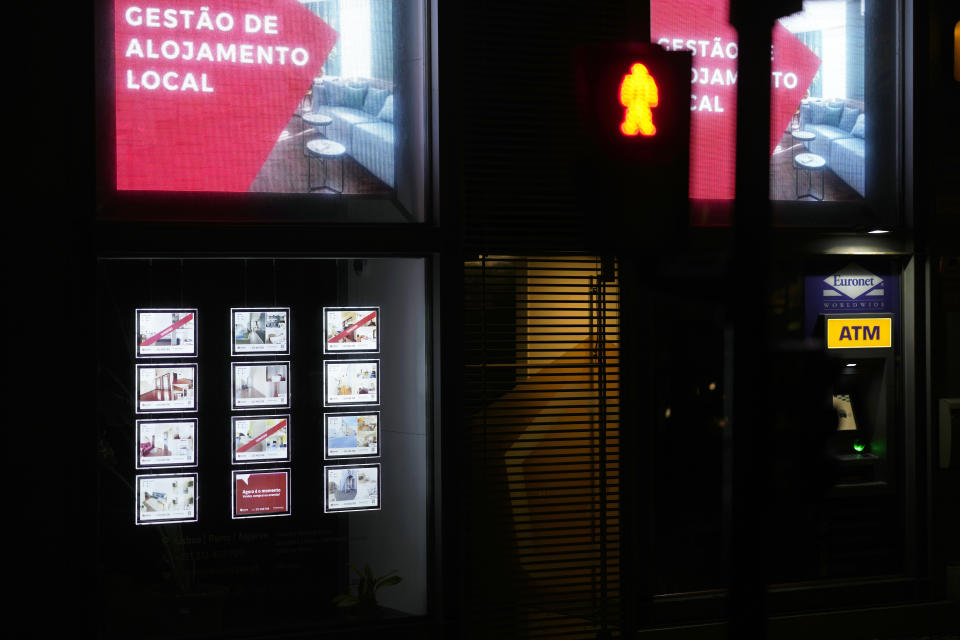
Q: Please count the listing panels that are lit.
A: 12